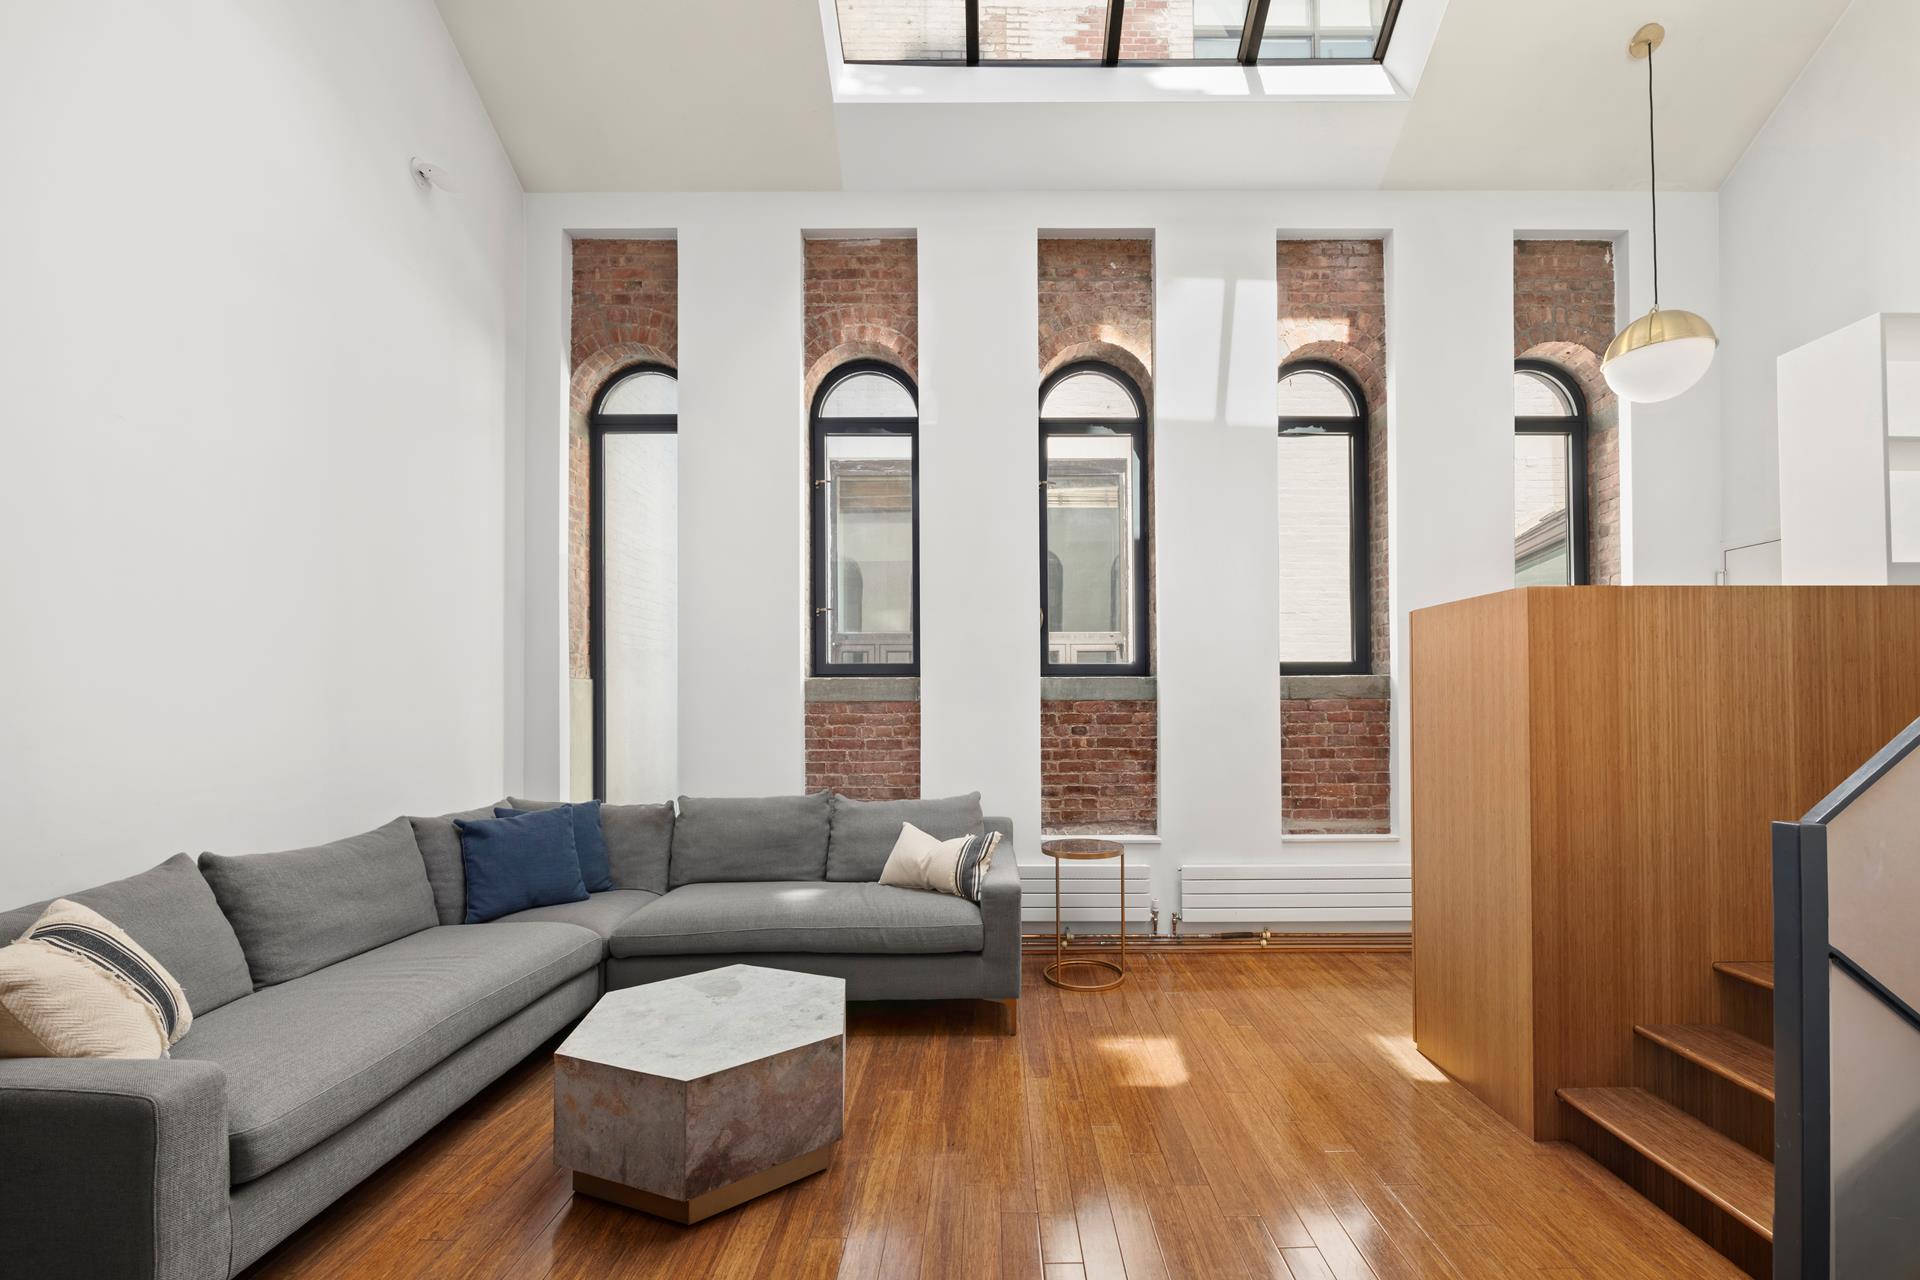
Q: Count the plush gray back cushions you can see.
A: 6